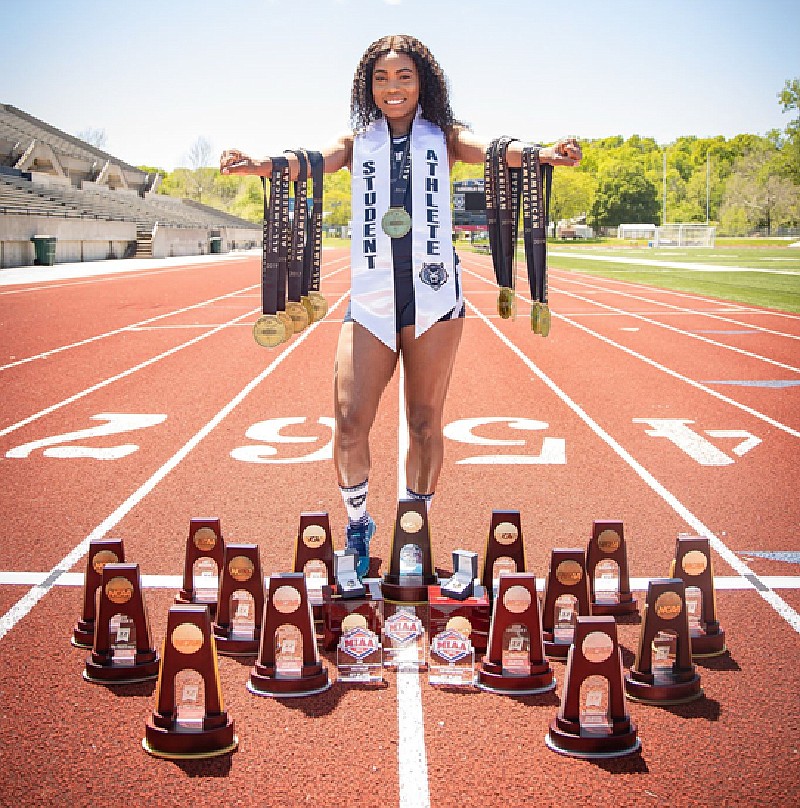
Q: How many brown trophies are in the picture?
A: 15